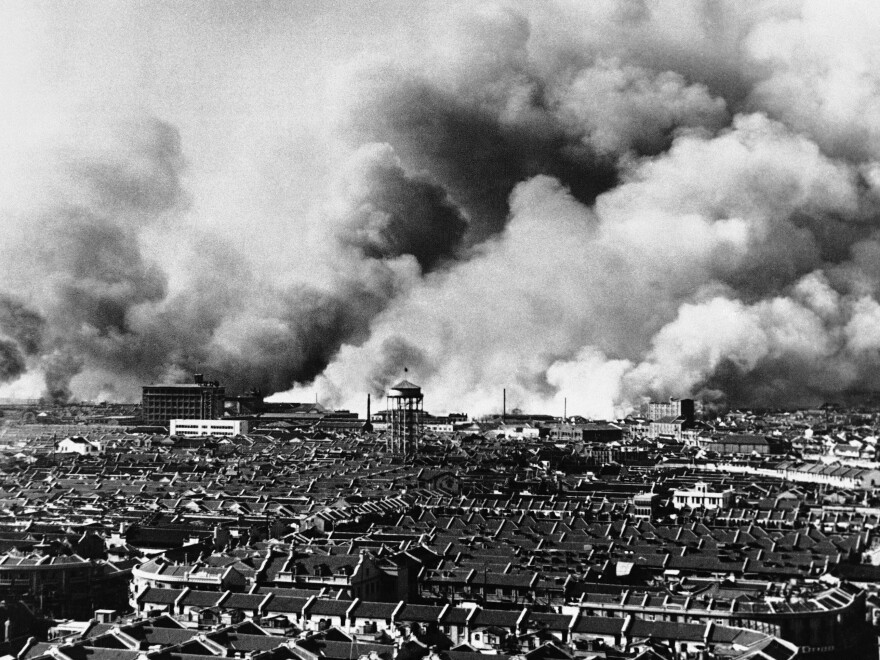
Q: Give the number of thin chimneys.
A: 3